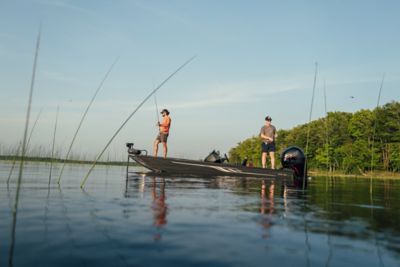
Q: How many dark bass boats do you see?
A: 1